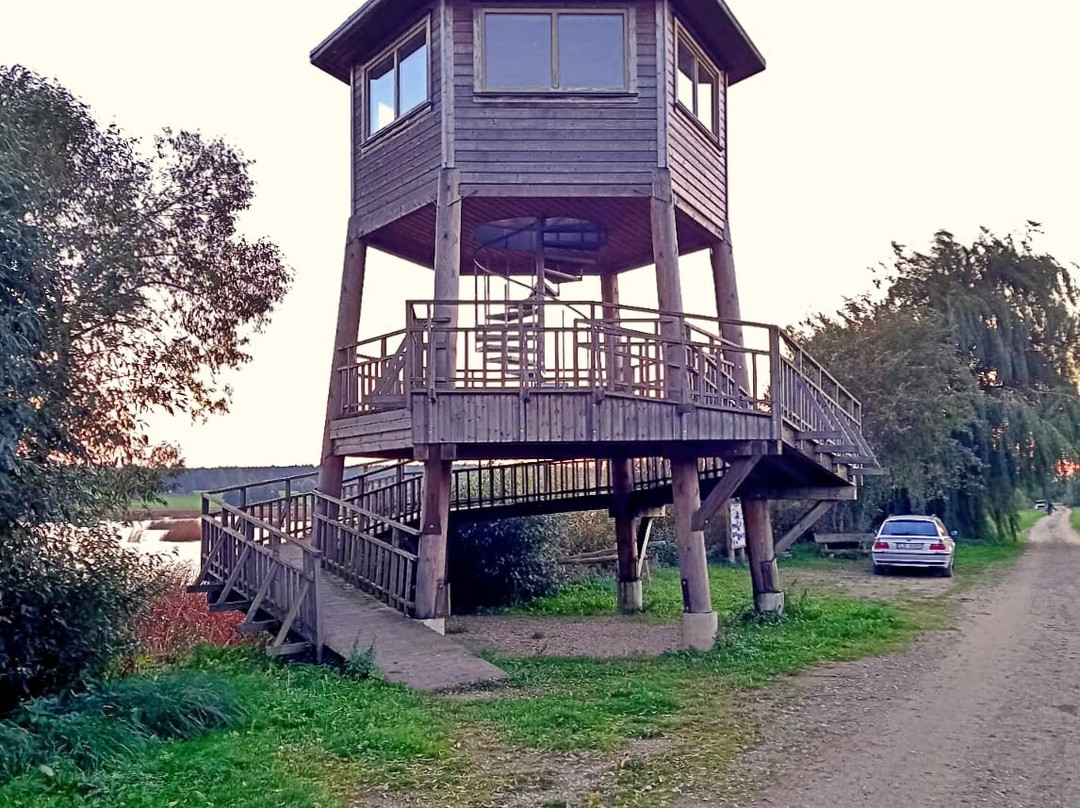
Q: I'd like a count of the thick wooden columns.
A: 5